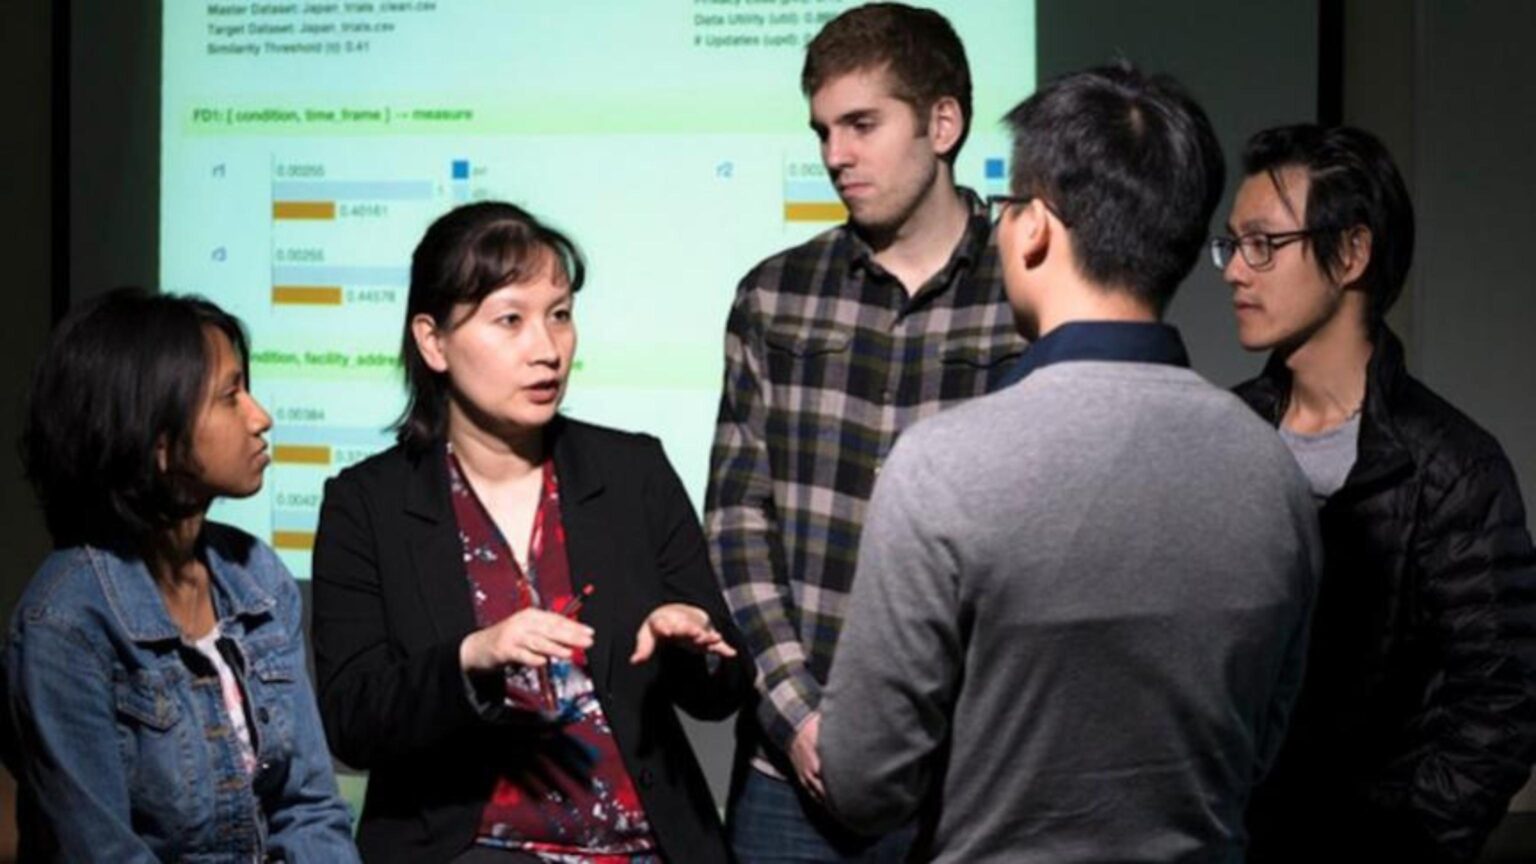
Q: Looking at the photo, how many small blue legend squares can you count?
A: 2